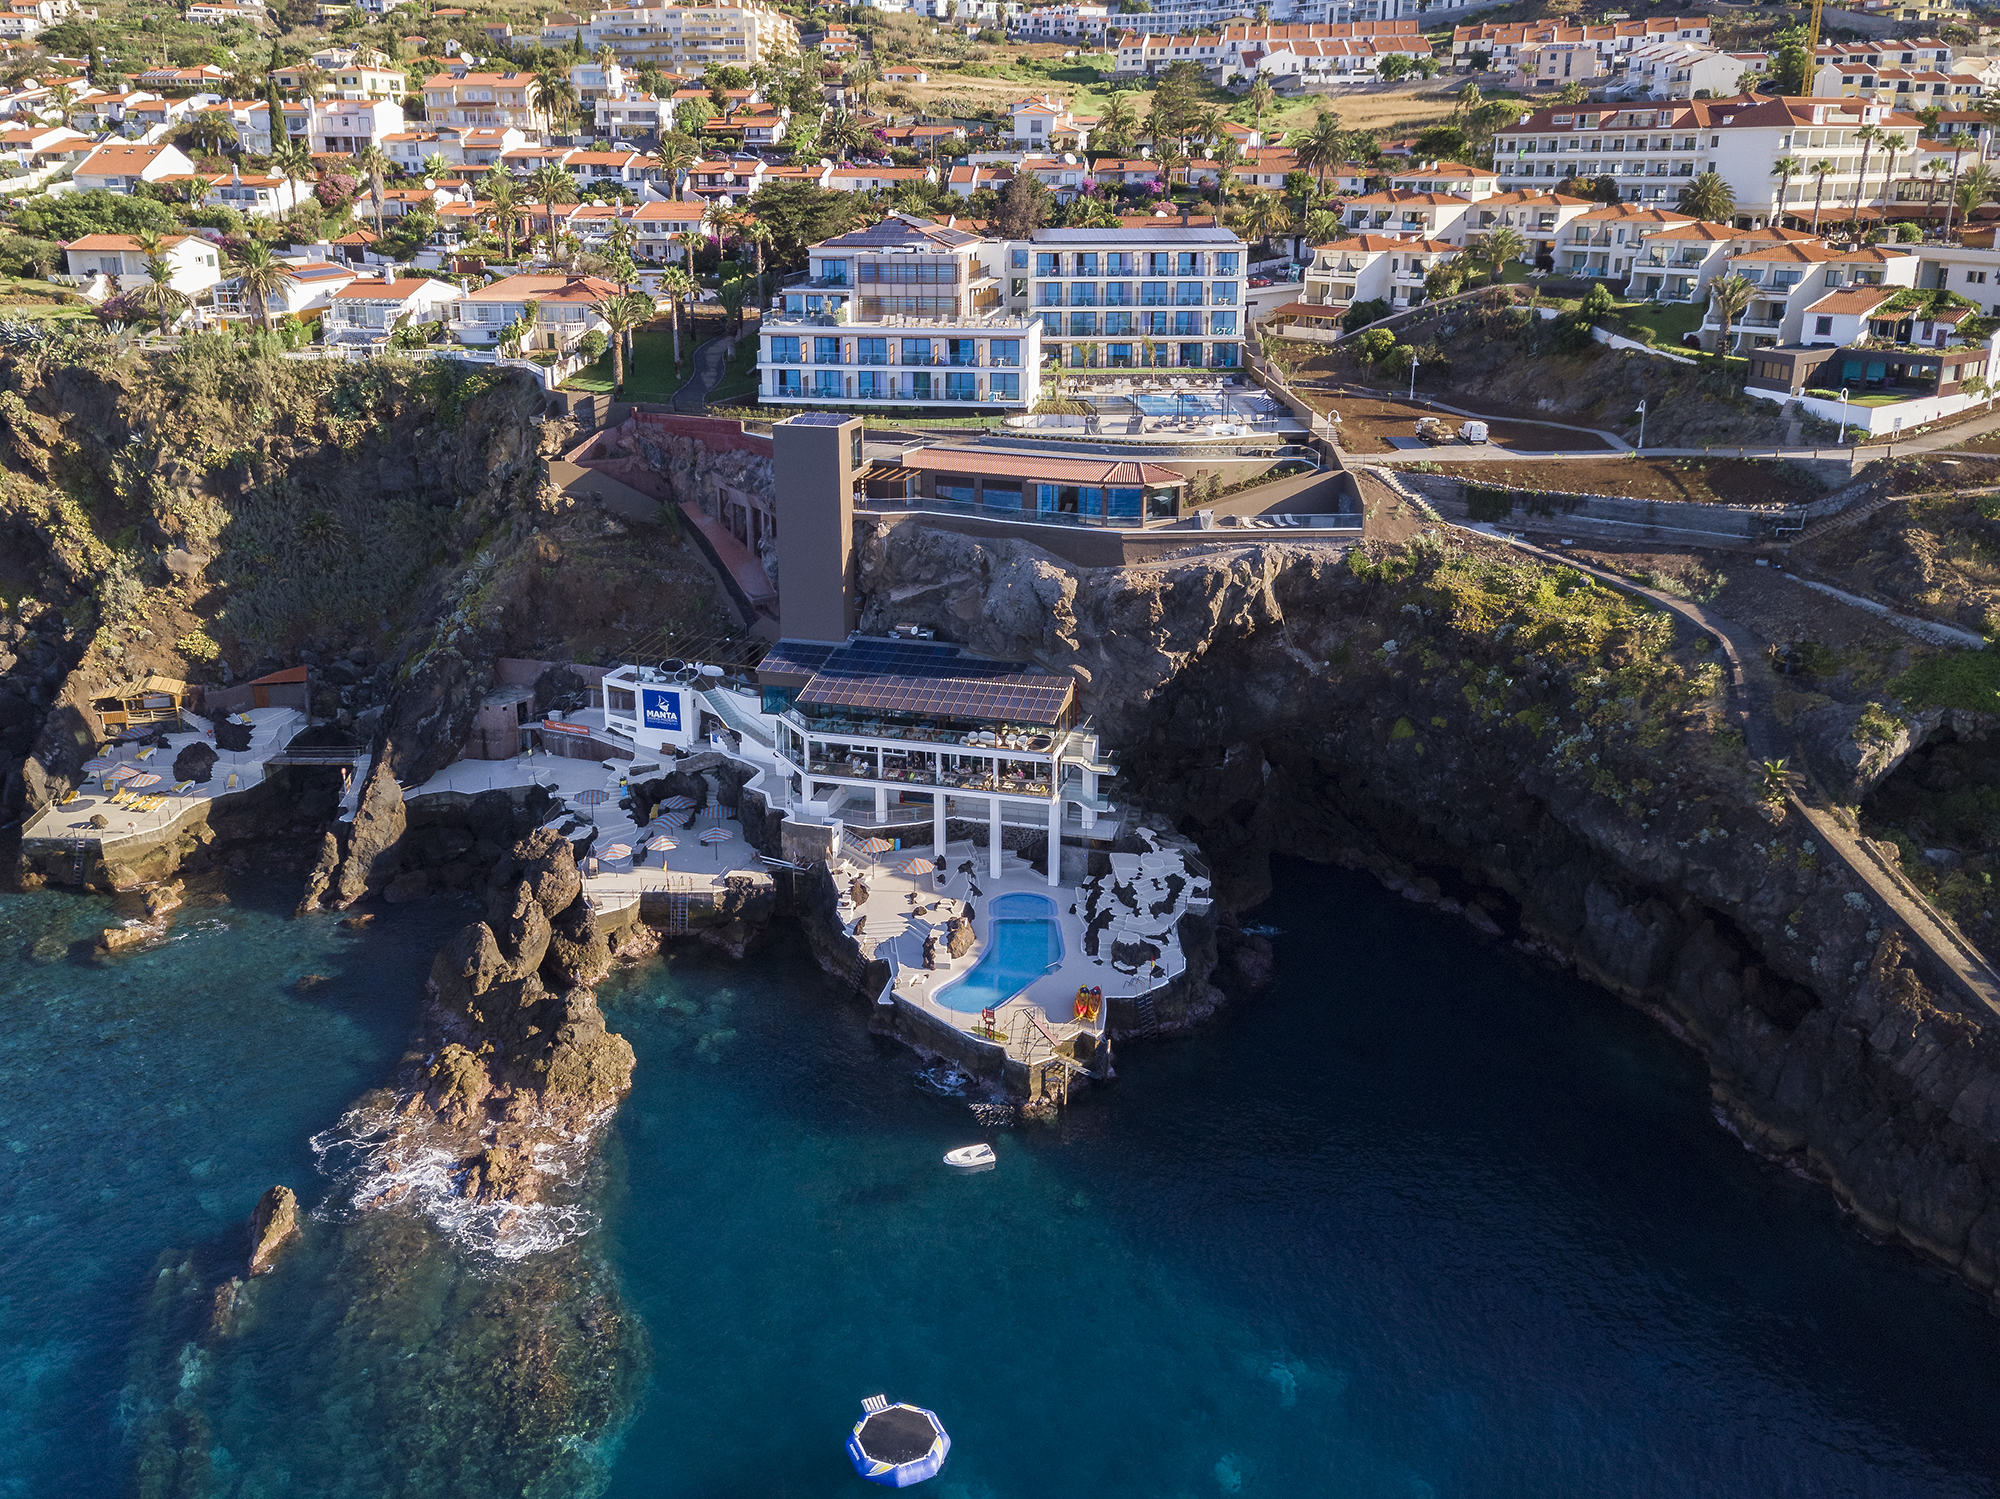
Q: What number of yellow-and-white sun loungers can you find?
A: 12